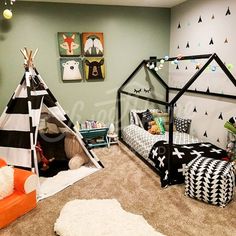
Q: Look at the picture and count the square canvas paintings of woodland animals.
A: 4